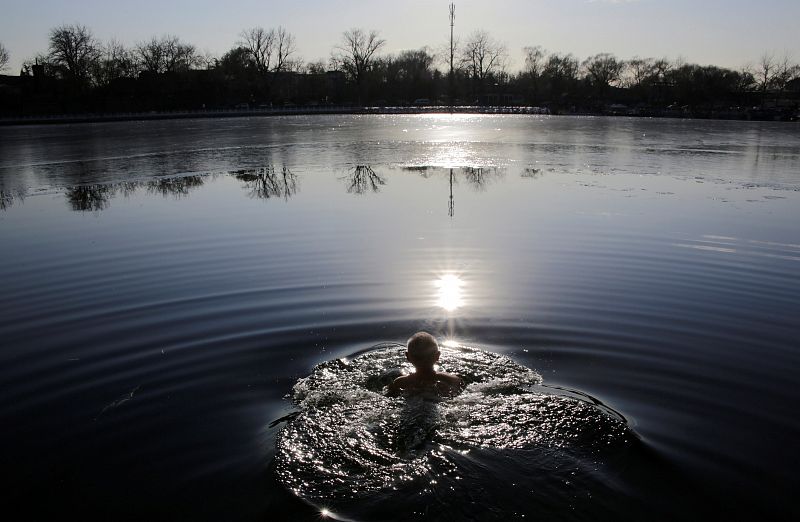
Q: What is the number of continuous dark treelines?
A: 1